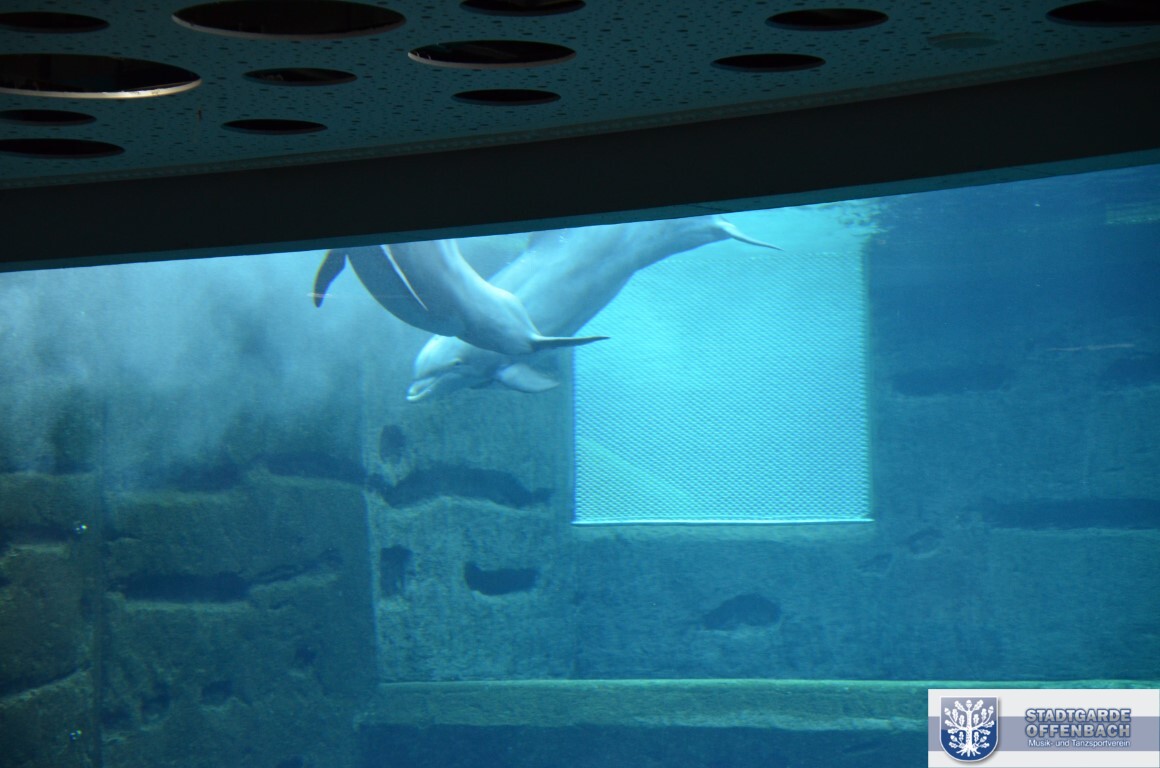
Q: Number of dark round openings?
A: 13